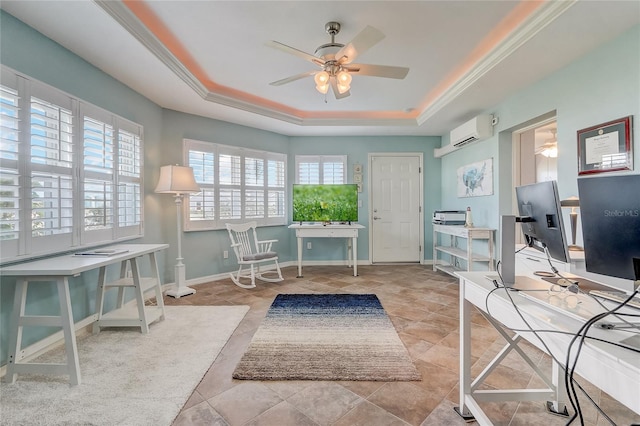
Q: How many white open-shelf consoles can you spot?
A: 1